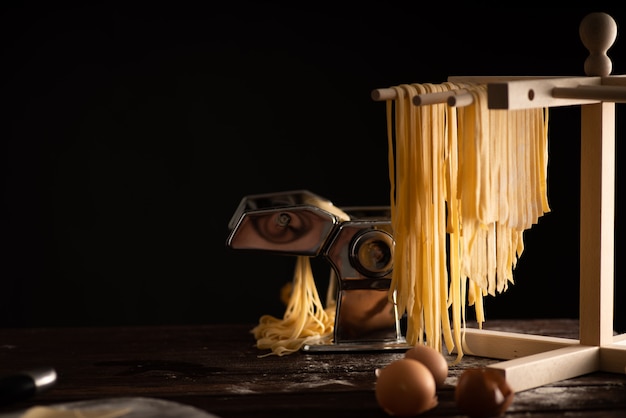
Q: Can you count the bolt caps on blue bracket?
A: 0